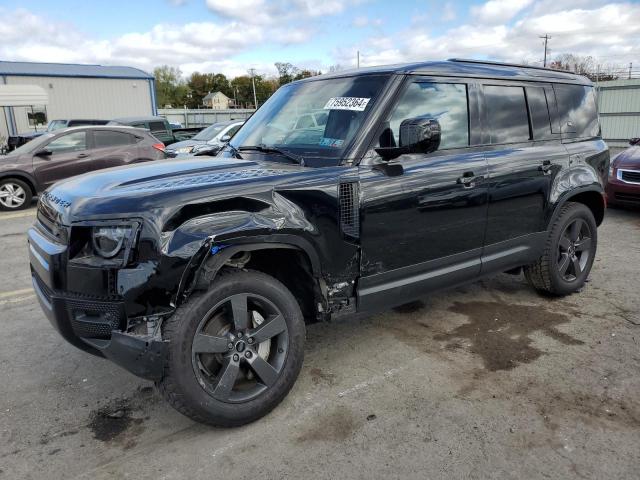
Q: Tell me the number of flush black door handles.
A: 2